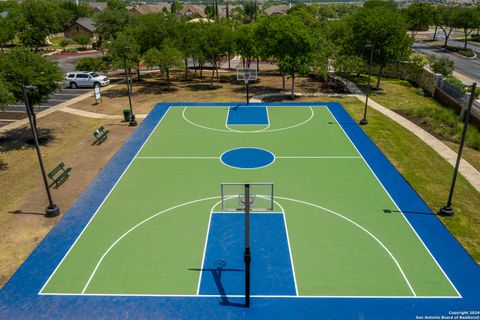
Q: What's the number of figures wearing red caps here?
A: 0